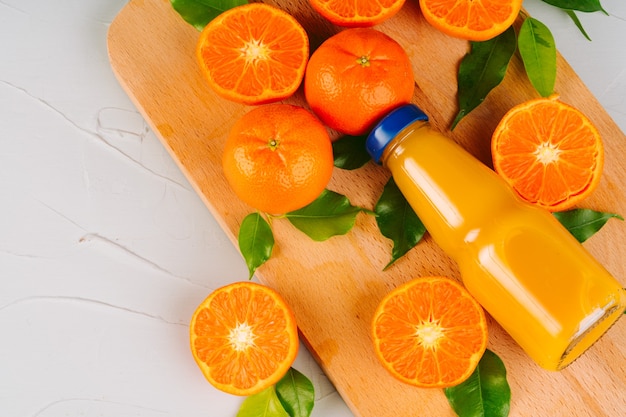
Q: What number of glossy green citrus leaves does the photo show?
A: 13